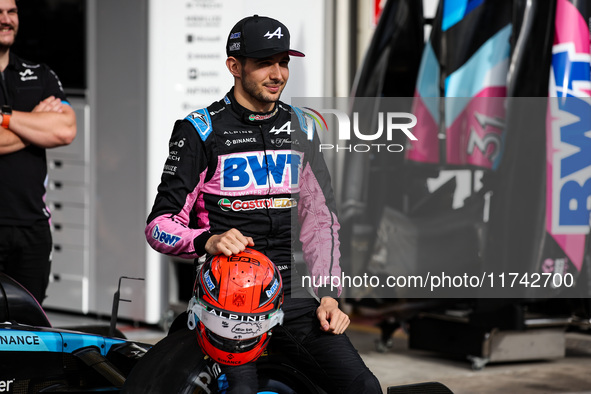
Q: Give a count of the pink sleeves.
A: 2